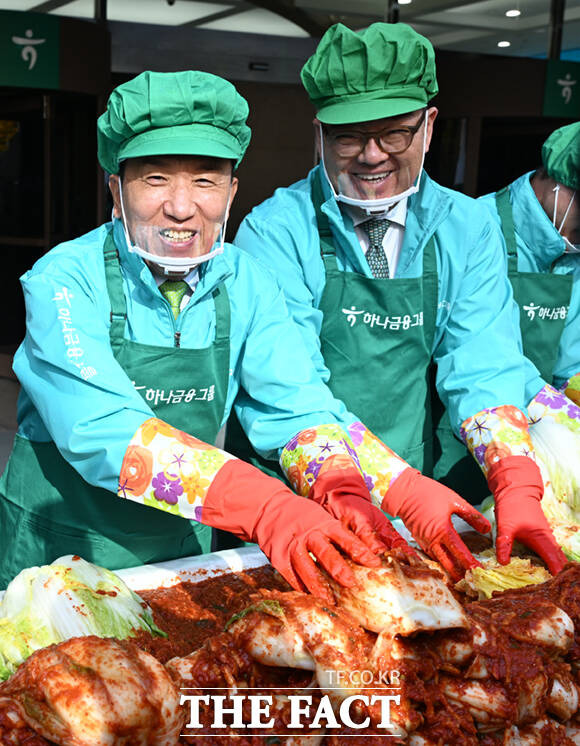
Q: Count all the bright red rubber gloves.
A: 4